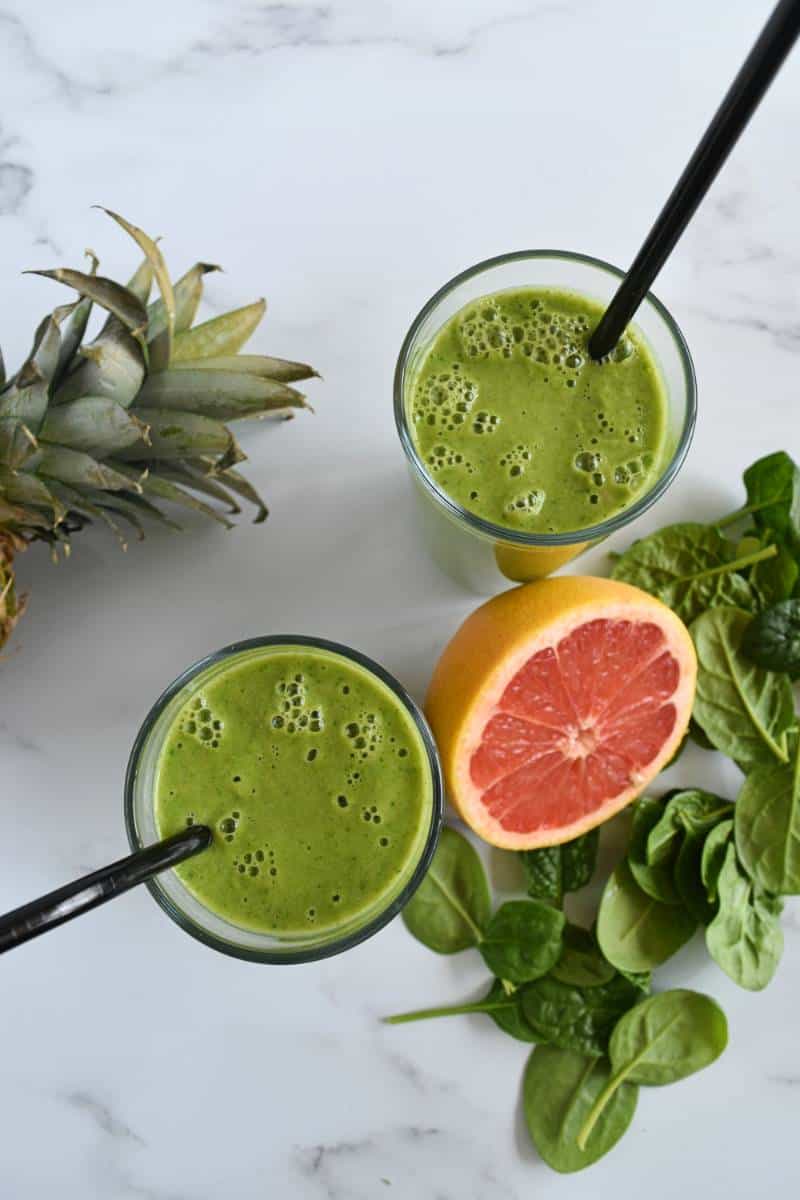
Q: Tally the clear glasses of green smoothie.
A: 2